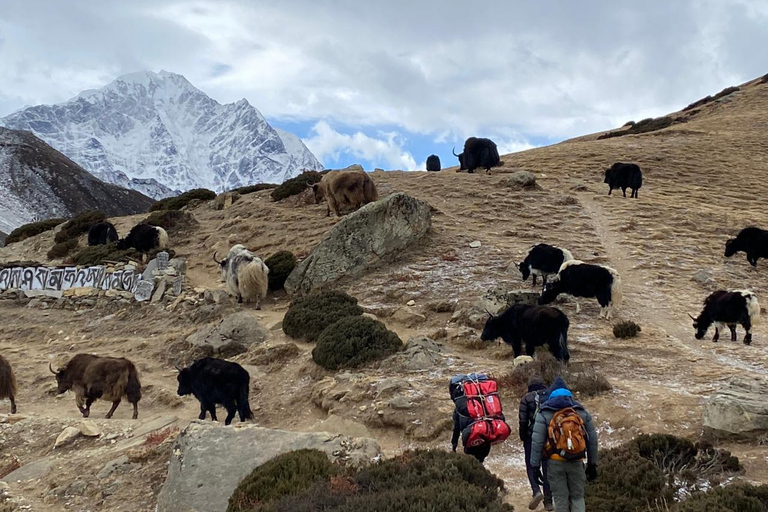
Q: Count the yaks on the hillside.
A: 15